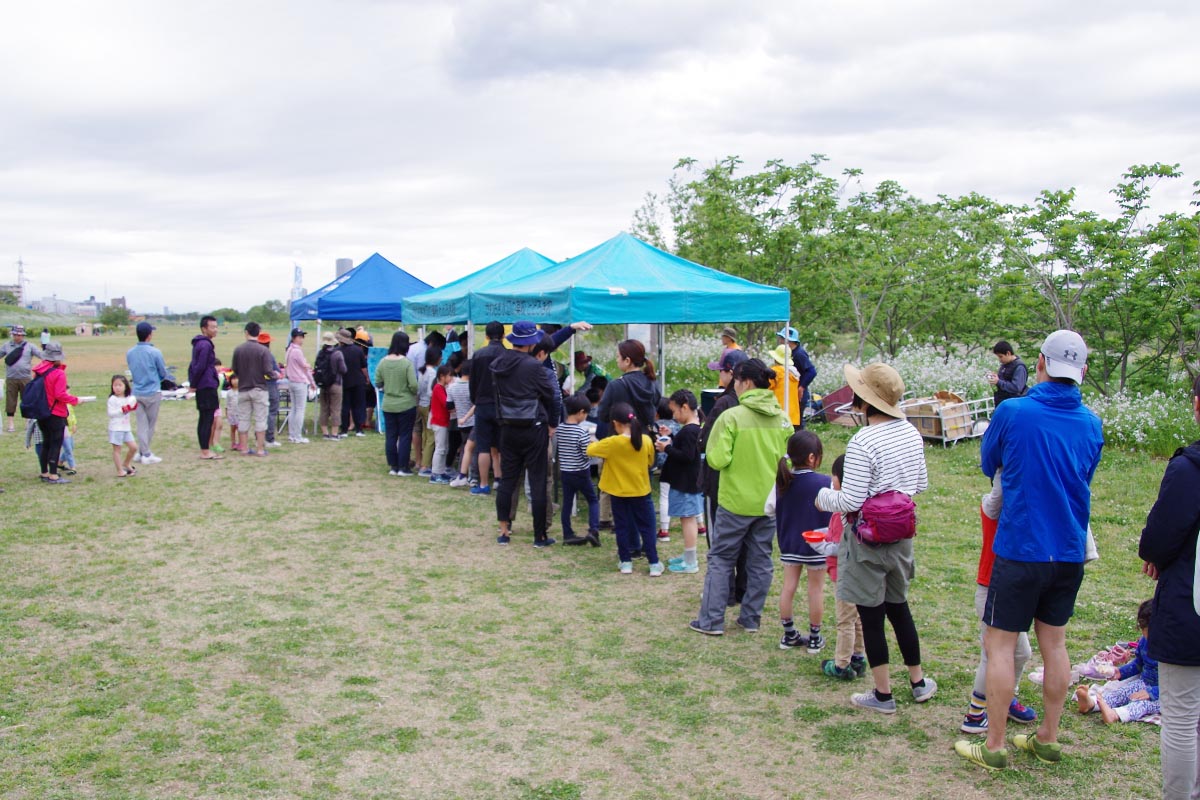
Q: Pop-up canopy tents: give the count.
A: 3